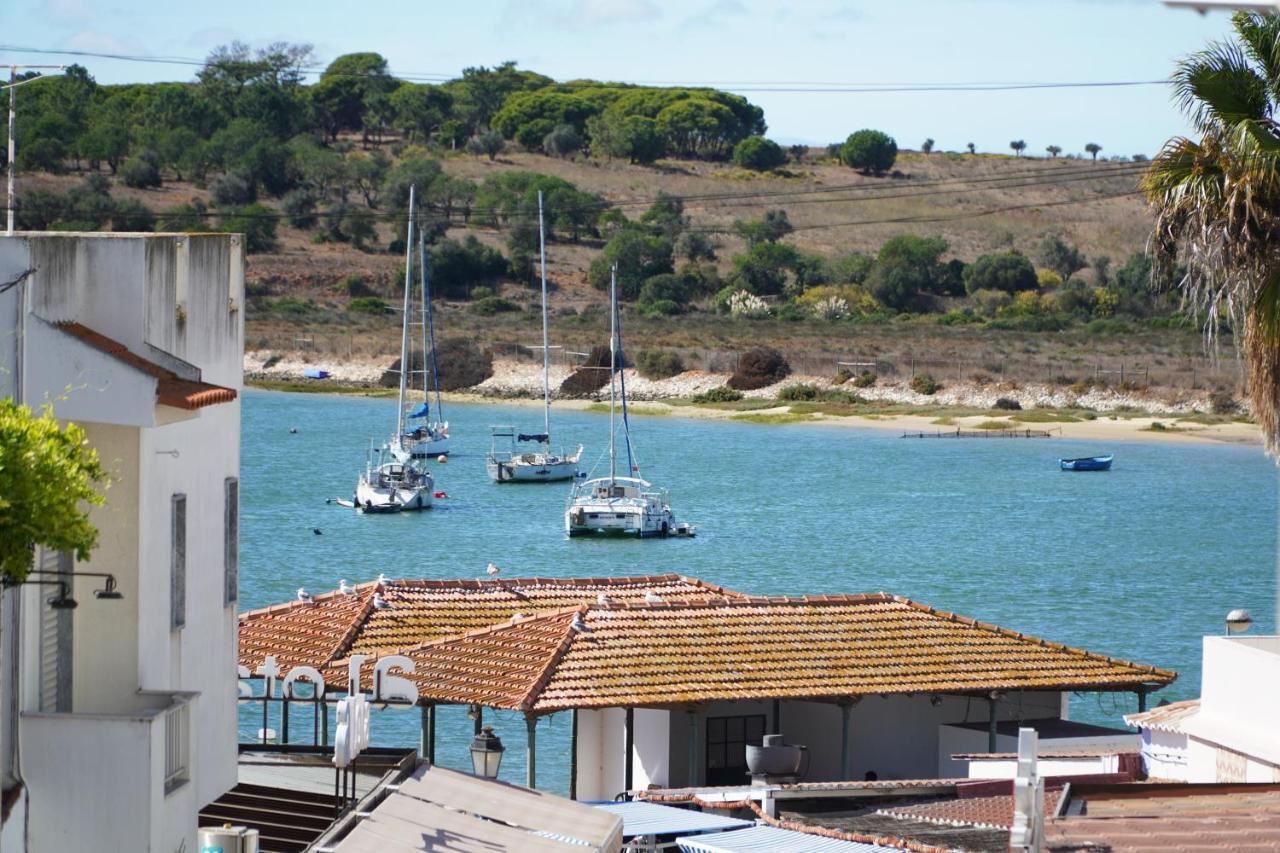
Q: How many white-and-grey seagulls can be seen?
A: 9